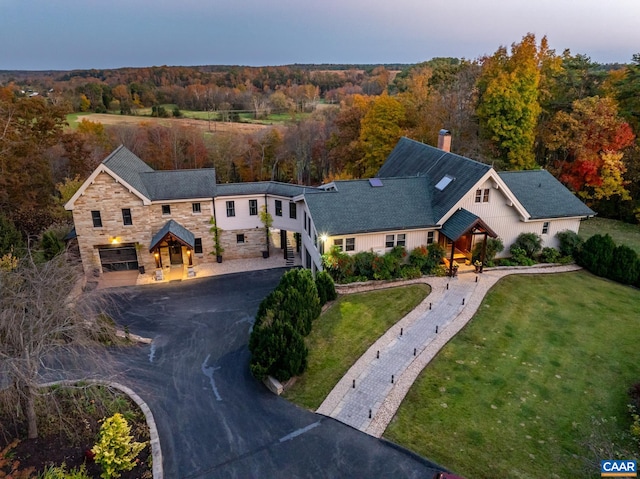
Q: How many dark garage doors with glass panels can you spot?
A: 1